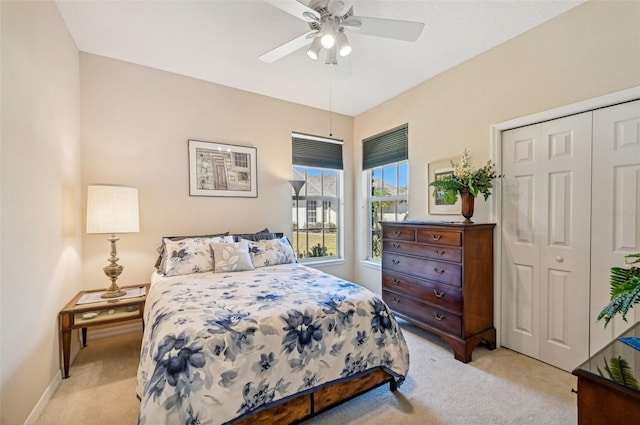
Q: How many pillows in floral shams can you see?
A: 2